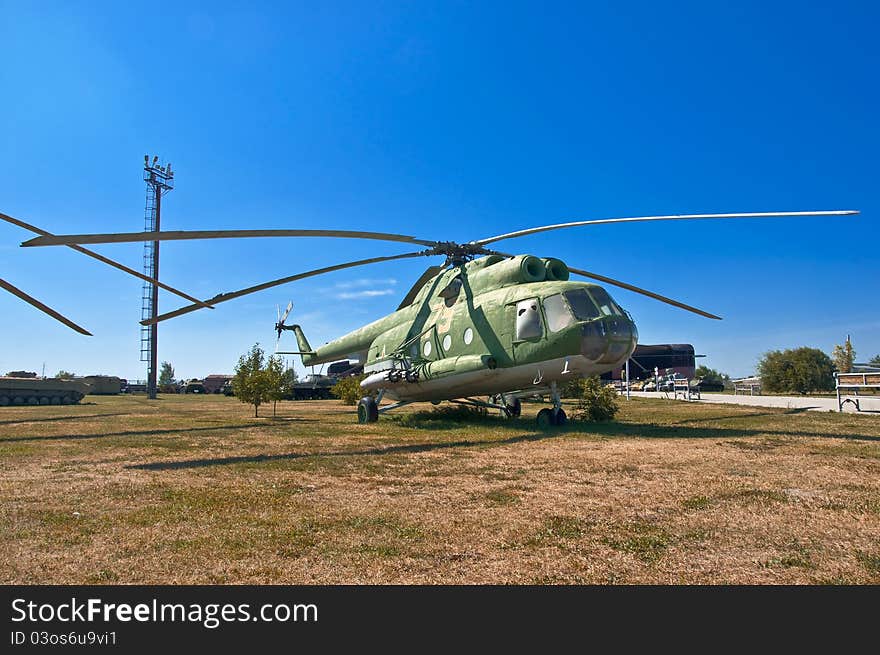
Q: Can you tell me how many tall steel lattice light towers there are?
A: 1